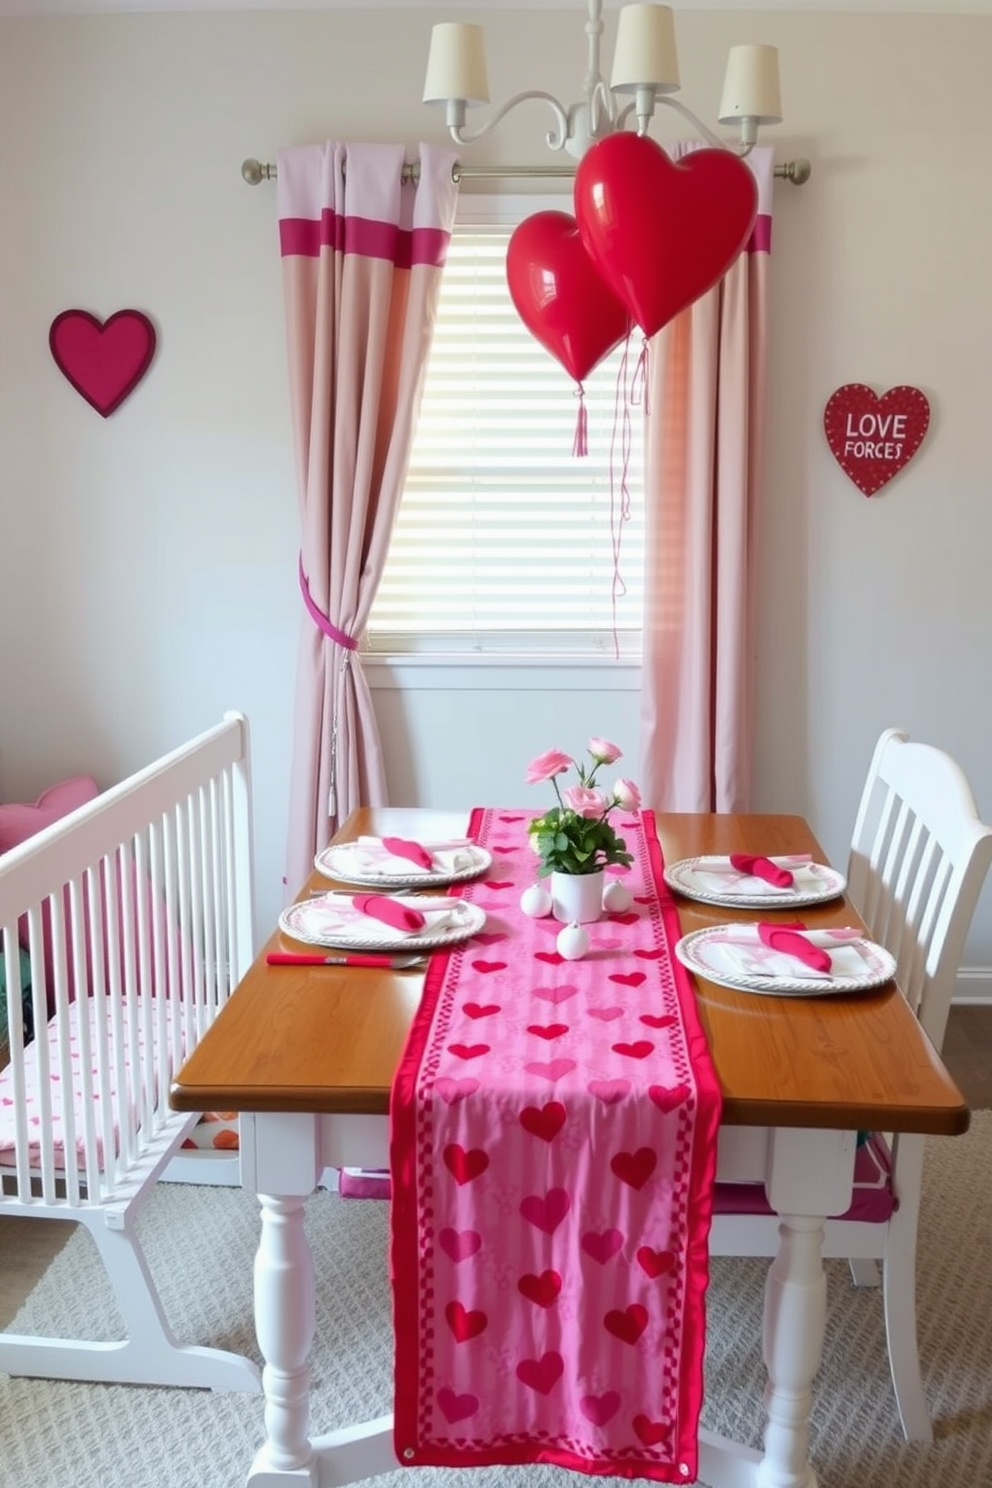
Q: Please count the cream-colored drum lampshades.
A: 3